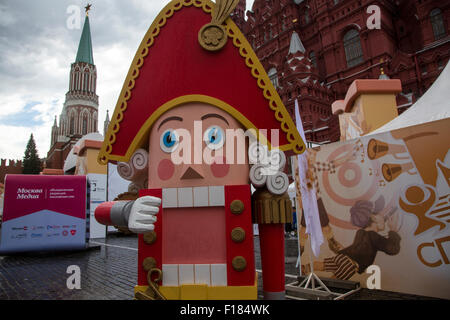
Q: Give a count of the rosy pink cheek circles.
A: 2